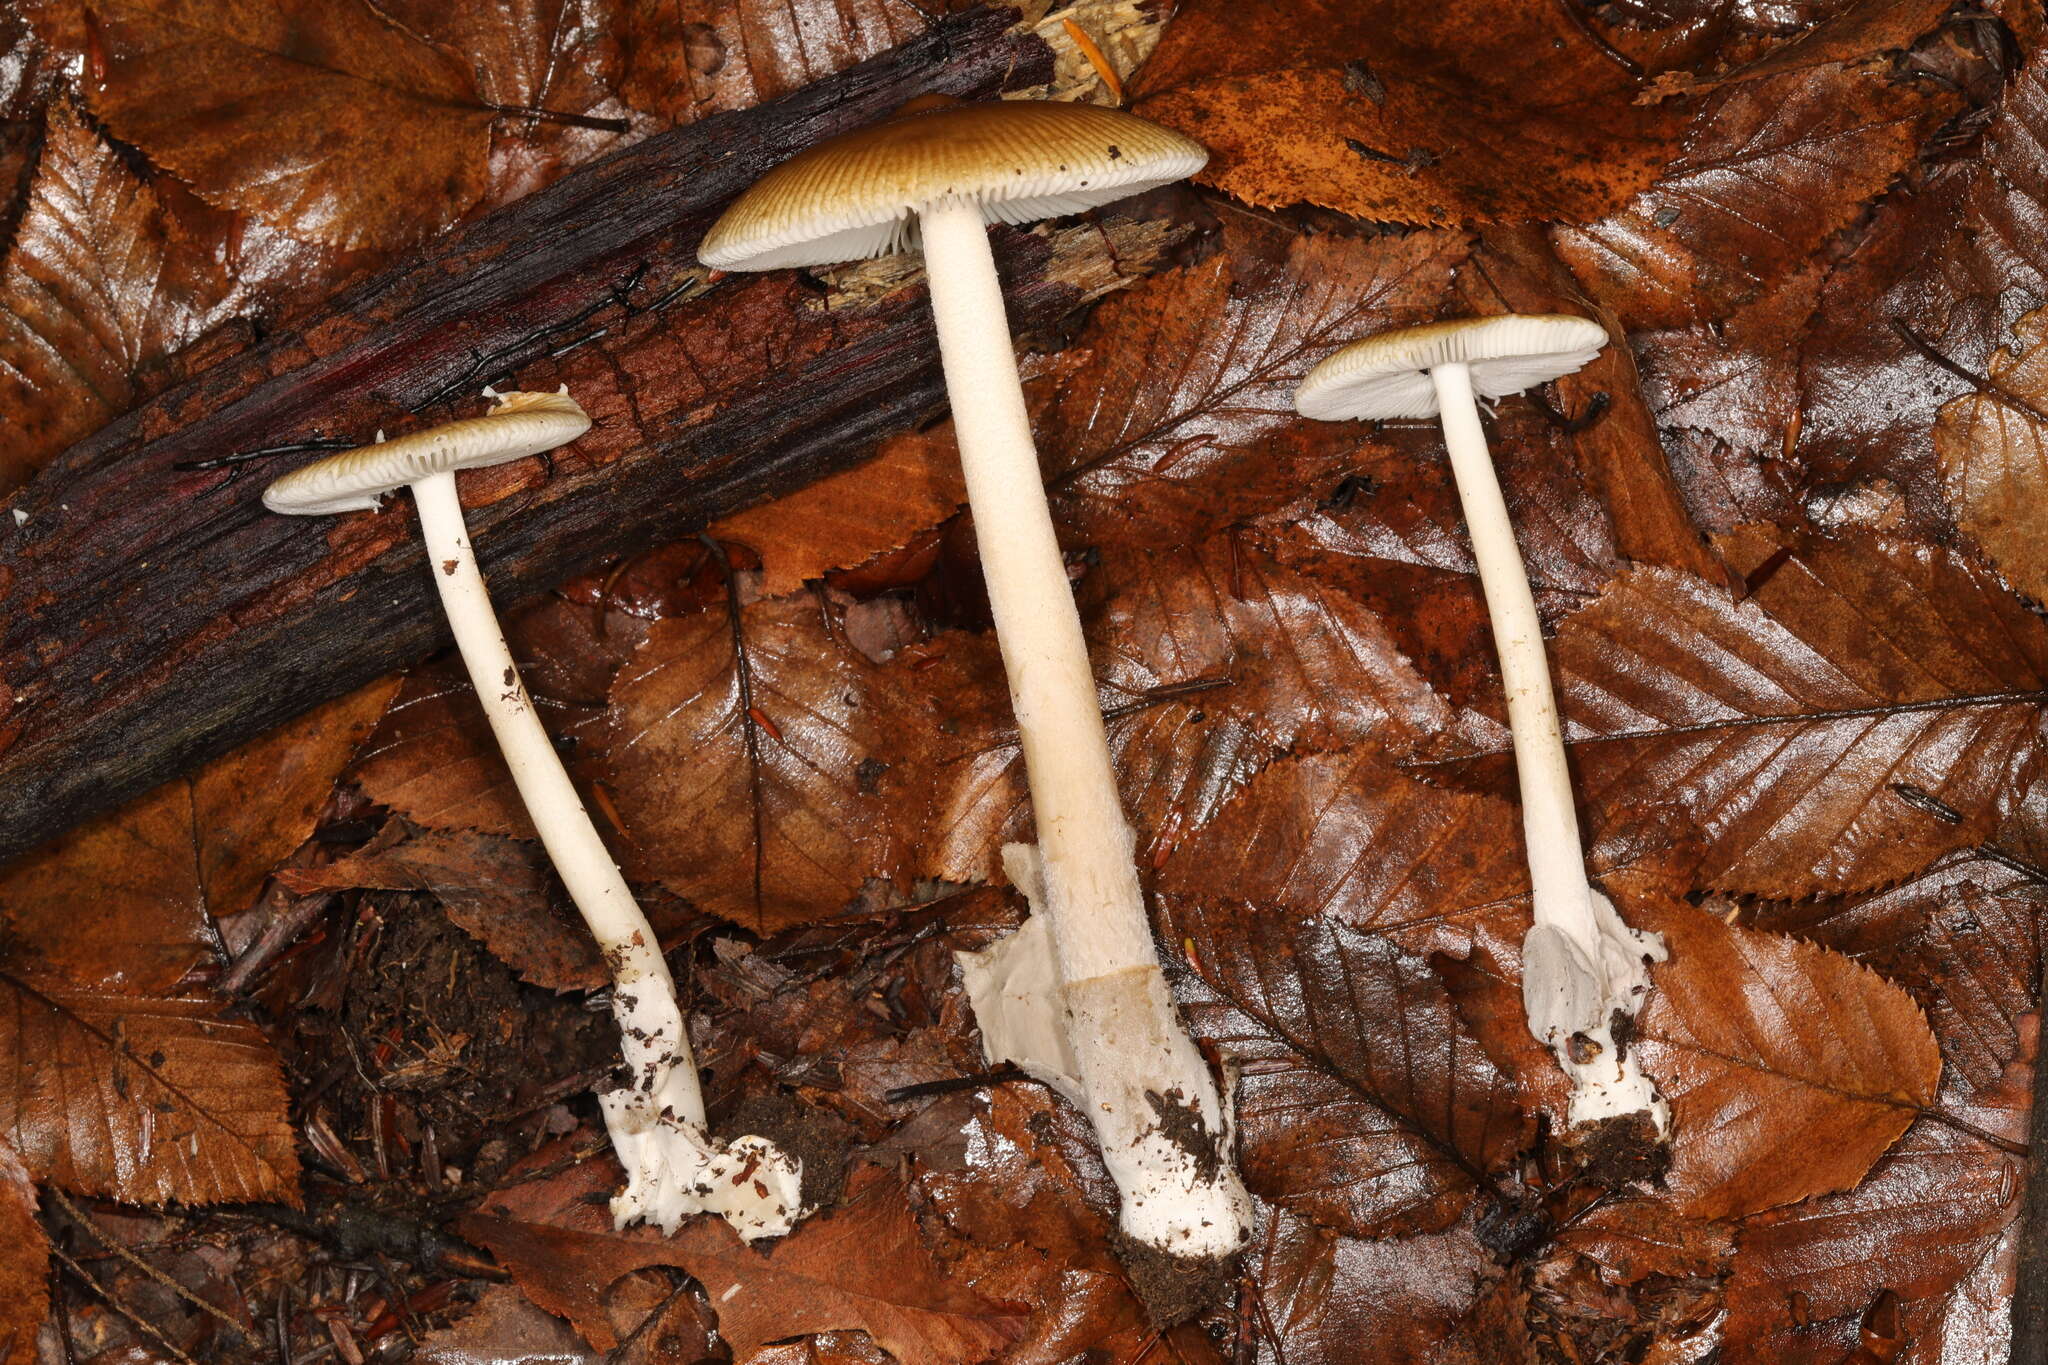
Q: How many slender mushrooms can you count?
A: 3